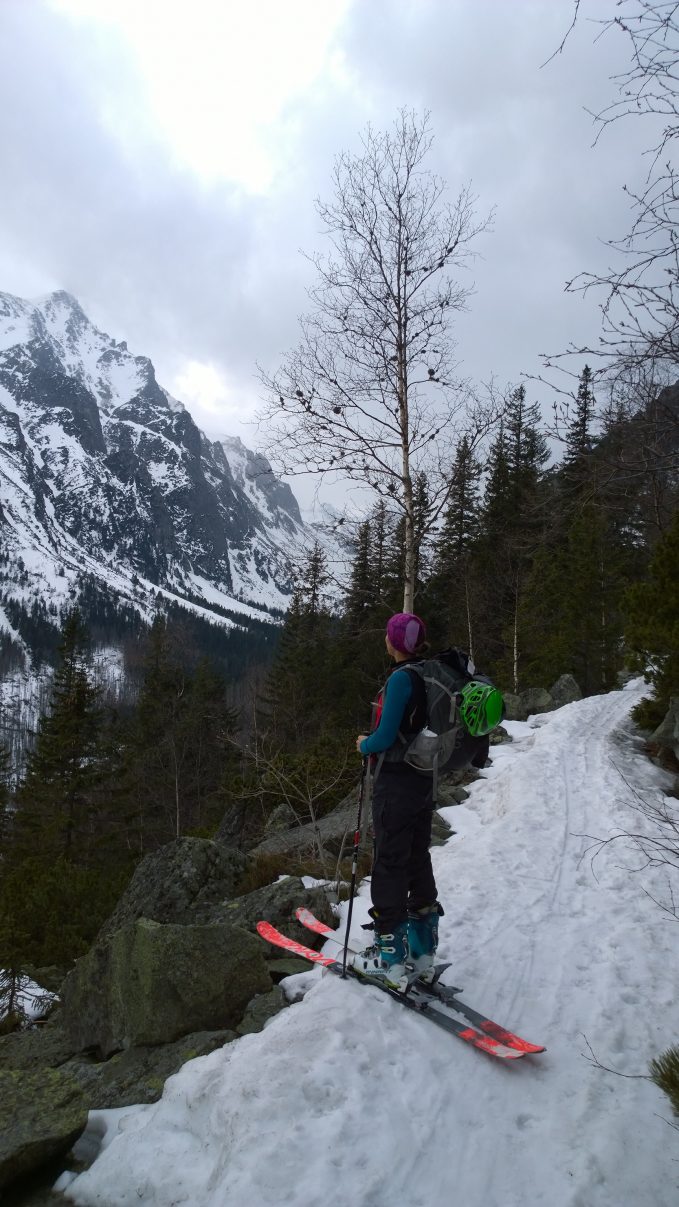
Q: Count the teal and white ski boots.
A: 2